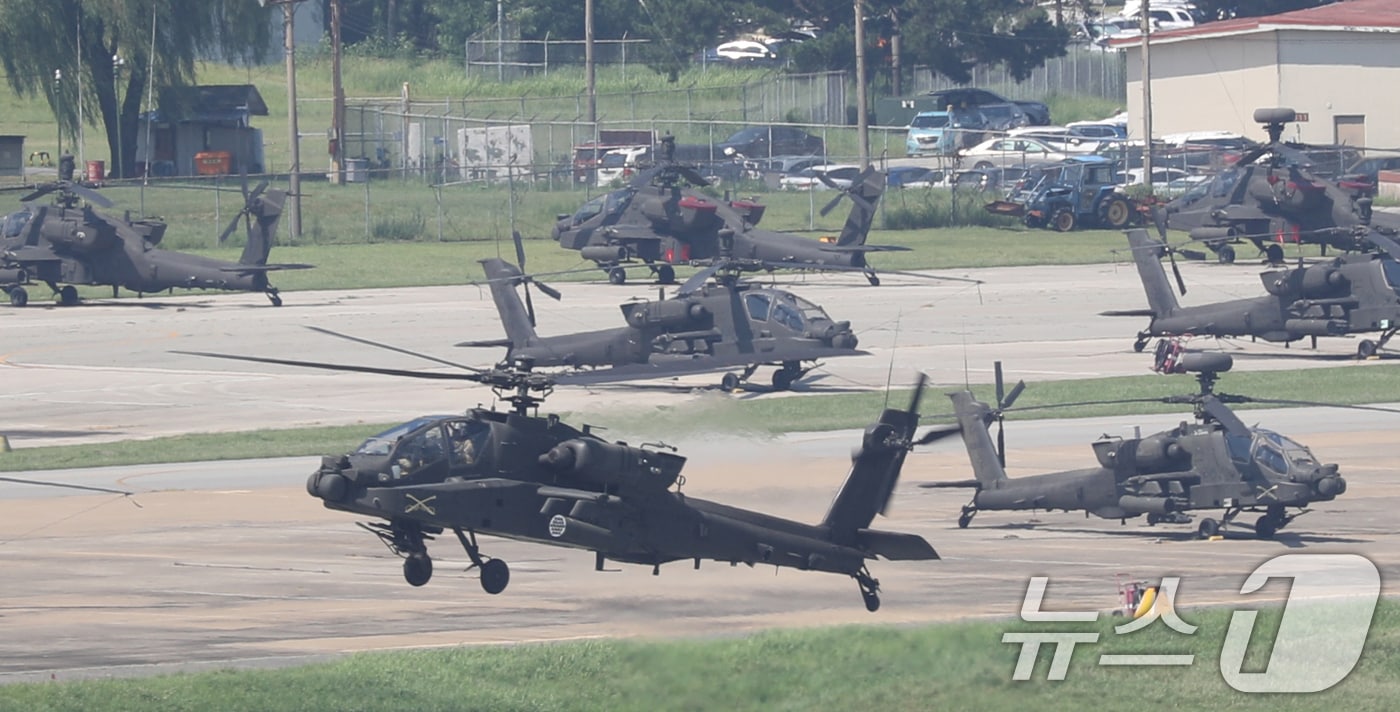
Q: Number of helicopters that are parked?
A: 6